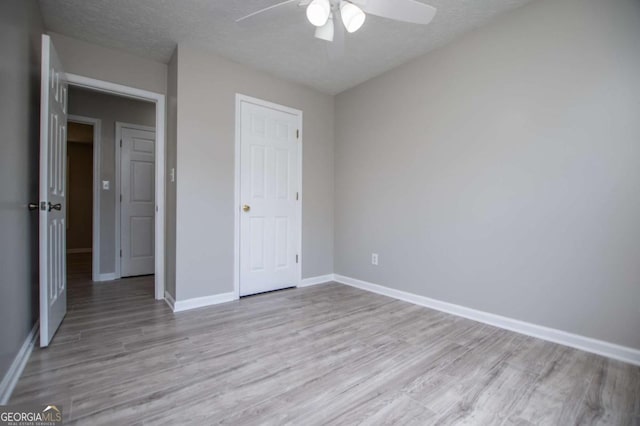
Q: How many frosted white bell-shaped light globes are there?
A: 3